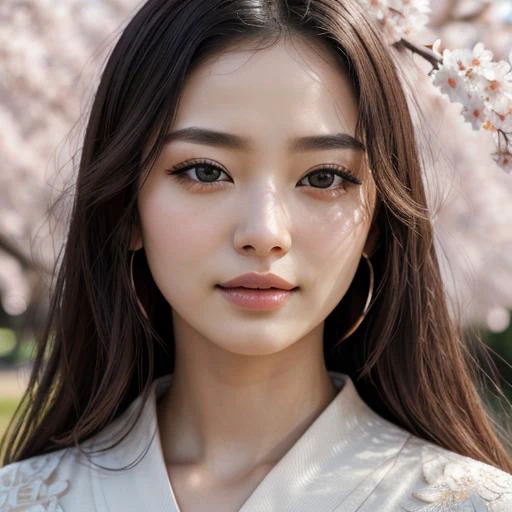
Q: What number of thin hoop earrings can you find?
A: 2